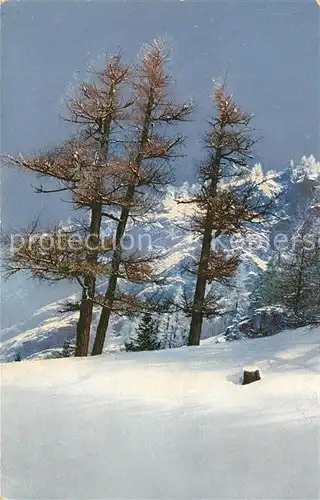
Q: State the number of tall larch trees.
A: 3